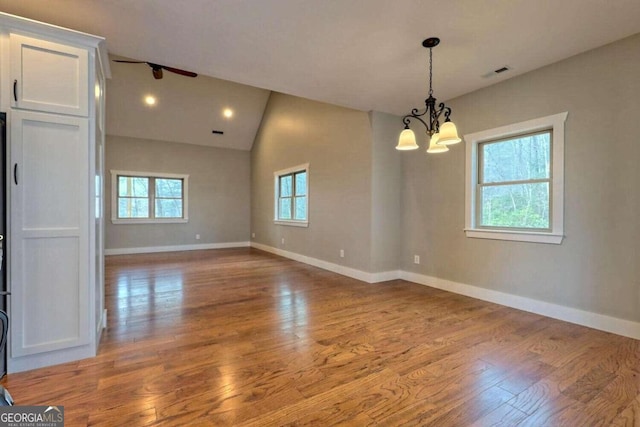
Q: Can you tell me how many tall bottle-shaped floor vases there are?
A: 0